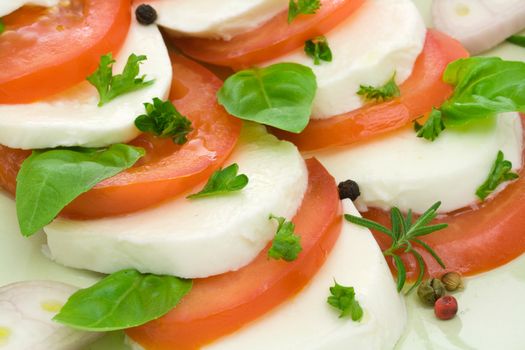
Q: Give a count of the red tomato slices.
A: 6